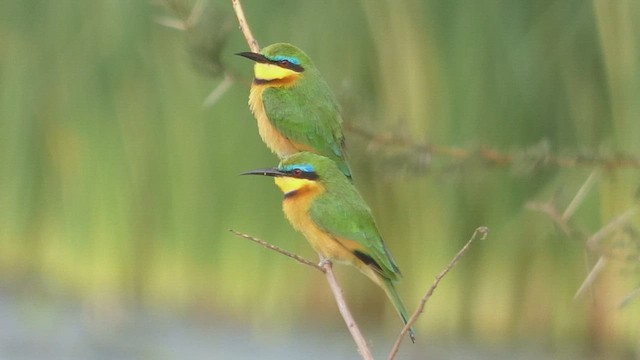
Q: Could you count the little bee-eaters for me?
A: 2